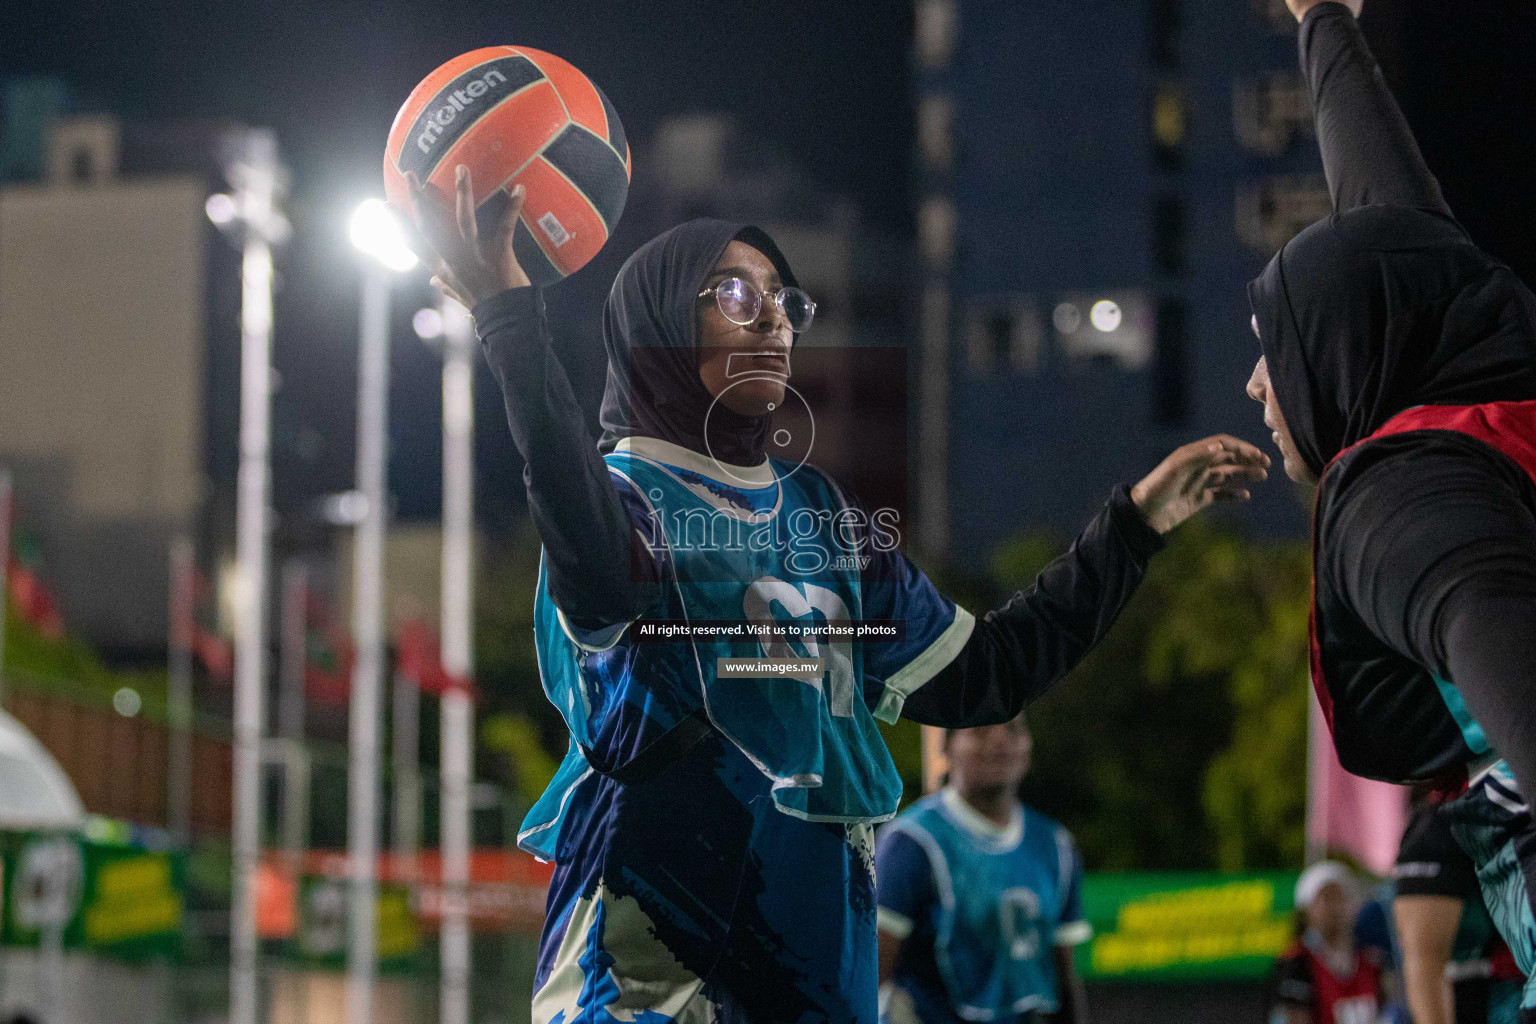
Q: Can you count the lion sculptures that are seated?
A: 0